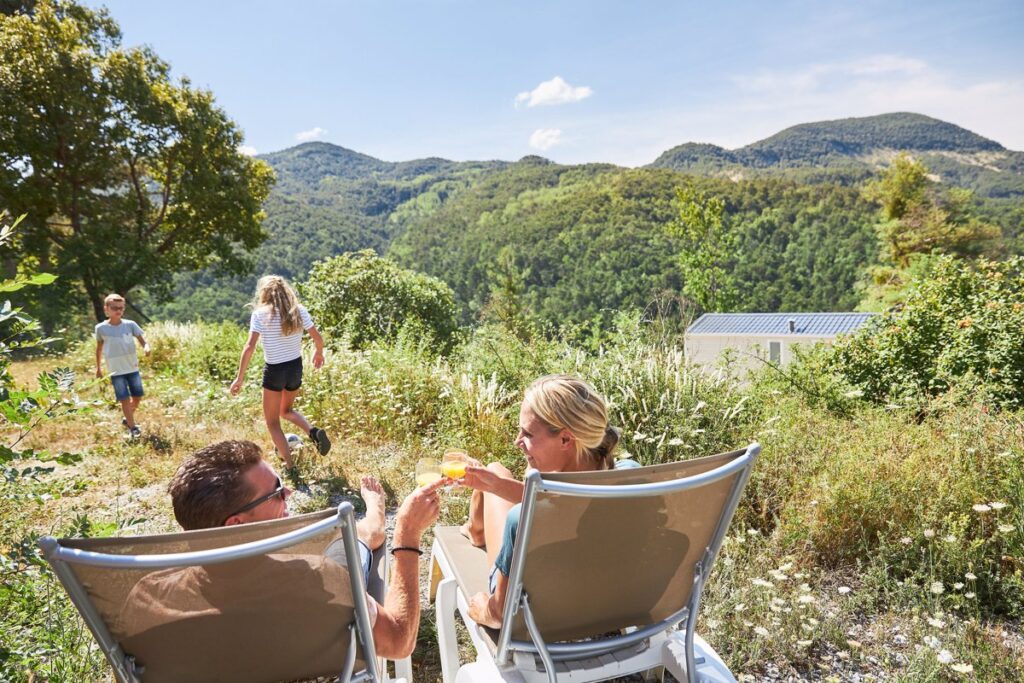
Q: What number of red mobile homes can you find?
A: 0